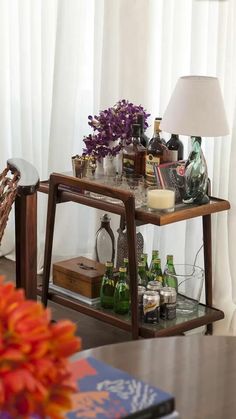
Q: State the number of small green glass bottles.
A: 8